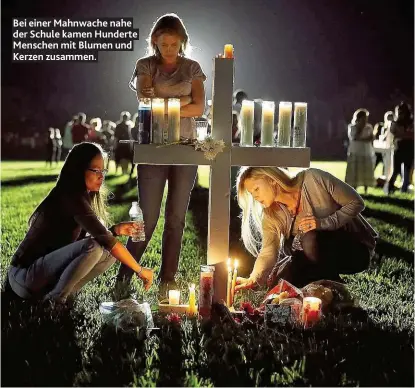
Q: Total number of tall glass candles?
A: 8